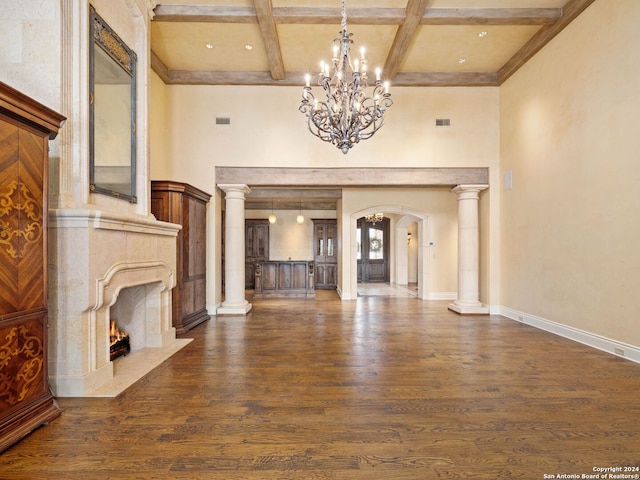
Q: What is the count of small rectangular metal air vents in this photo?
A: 2